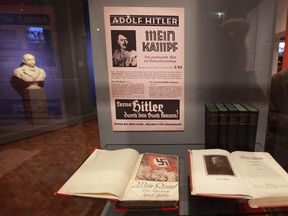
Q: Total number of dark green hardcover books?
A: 5